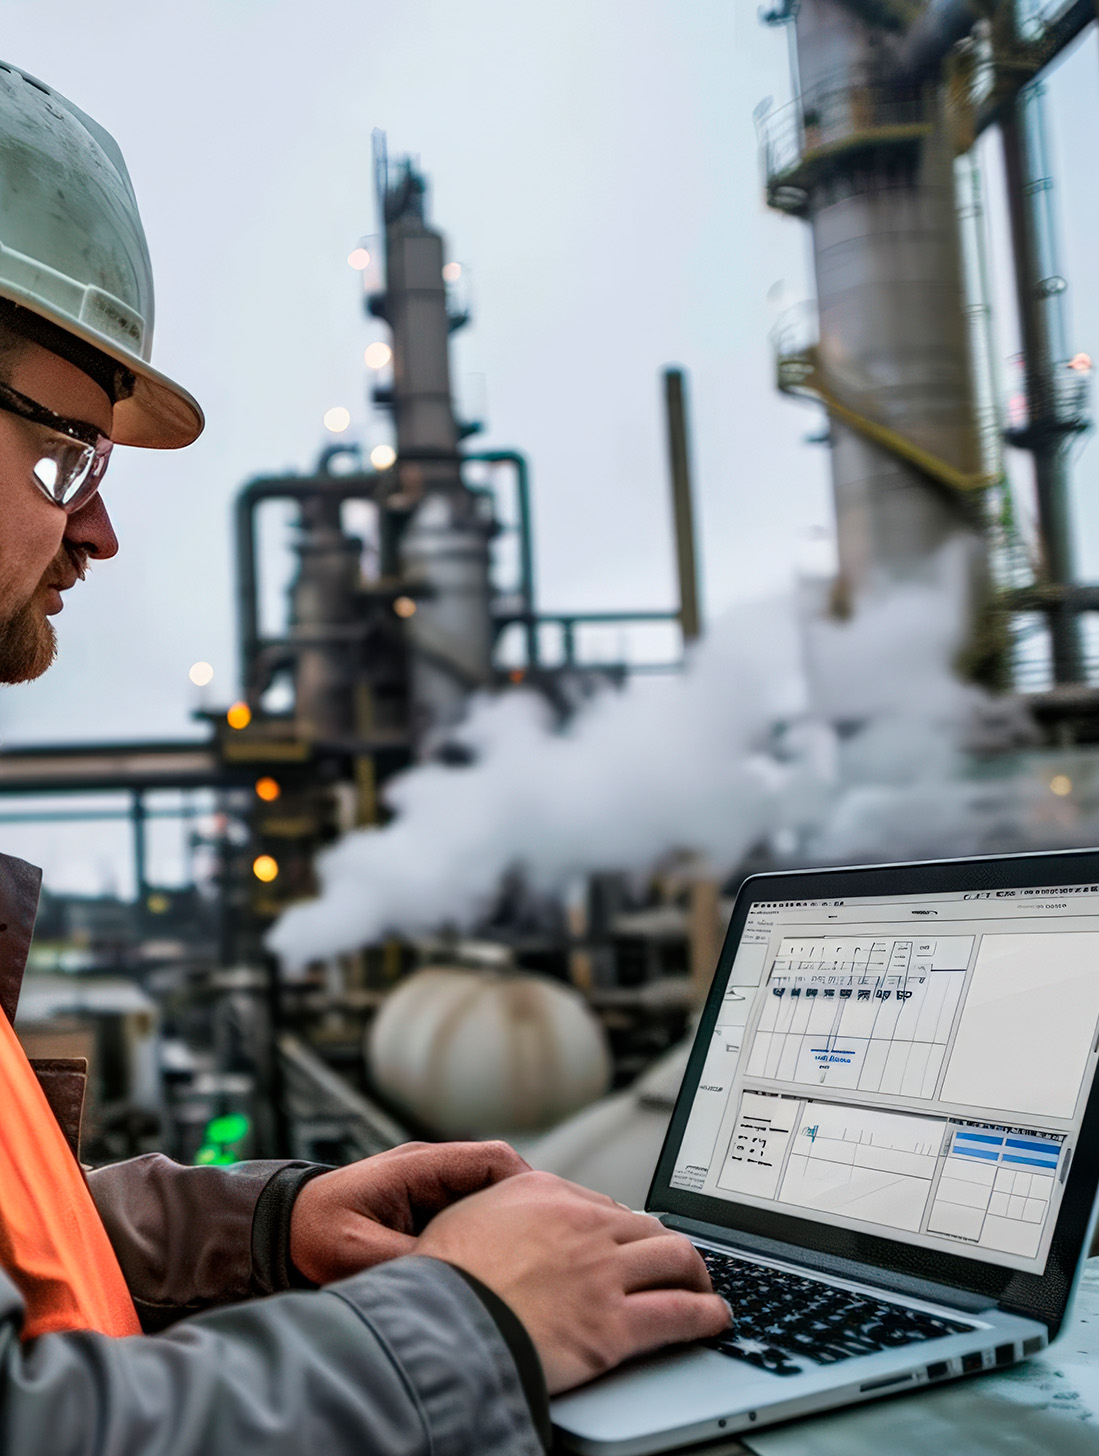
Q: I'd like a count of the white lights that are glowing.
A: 6